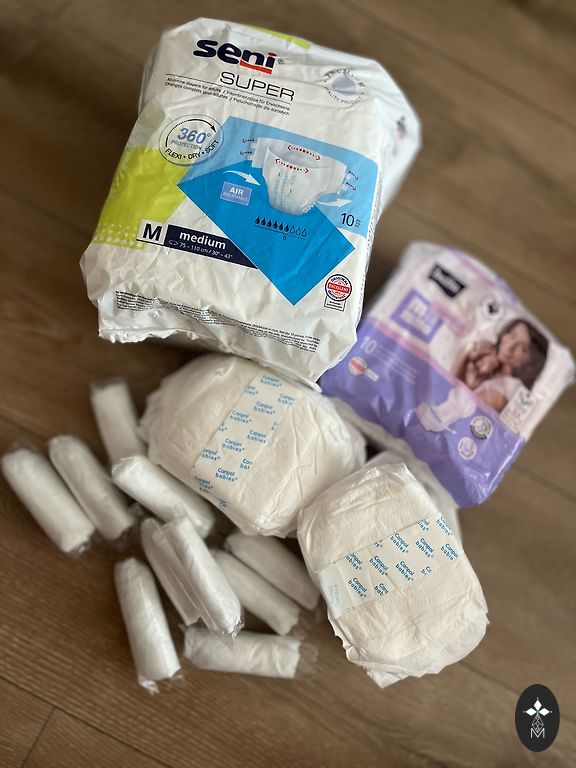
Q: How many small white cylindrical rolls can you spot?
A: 10